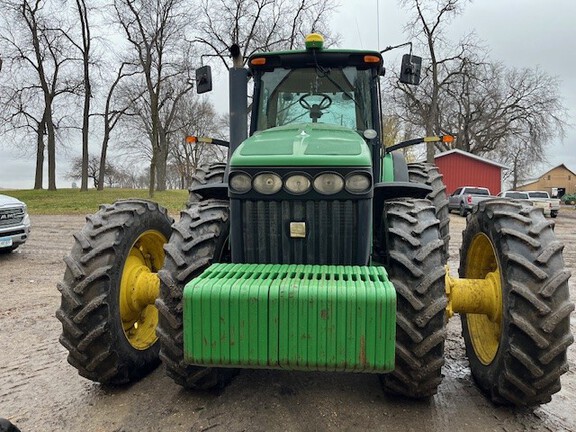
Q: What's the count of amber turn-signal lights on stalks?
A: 2